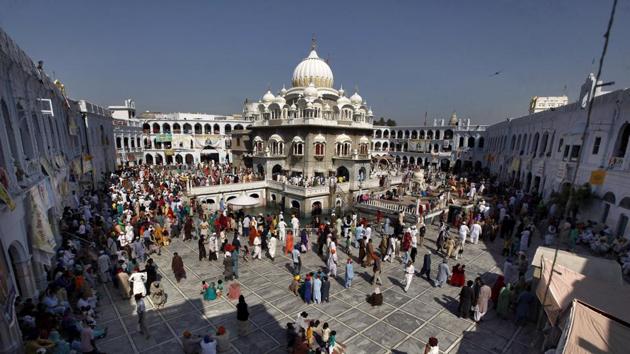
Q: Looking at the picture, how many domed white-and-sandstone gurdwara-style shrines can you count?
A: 1